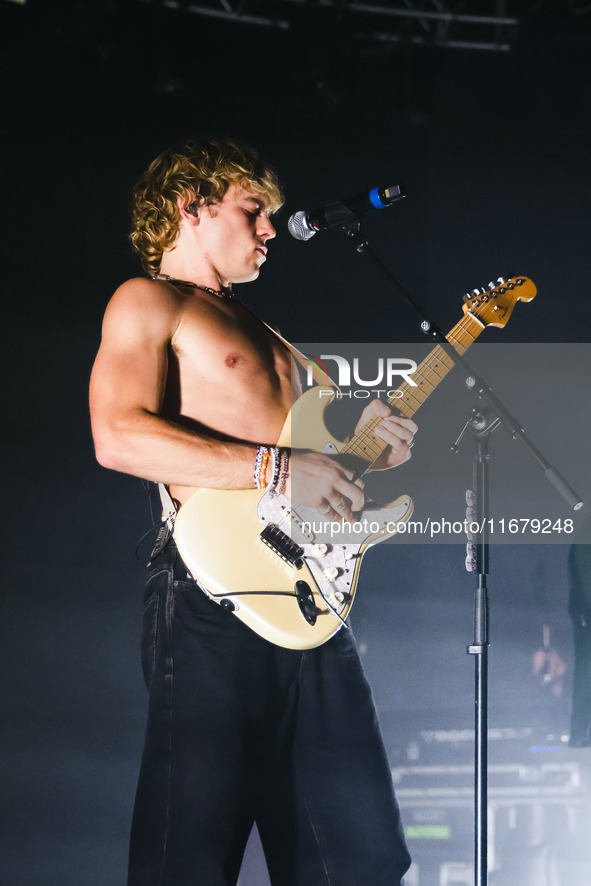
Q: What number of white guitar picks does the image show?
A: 5